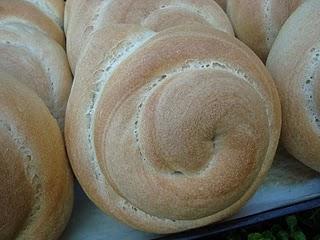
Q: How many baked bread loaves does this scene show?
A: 7